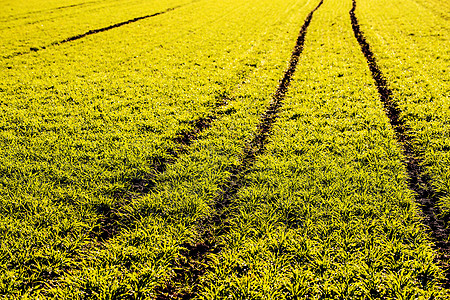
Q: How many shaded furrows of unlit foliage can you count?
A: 4